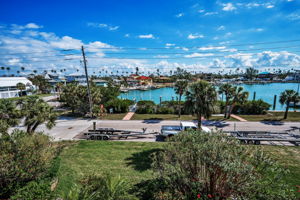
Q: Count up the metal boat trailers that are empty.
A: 2